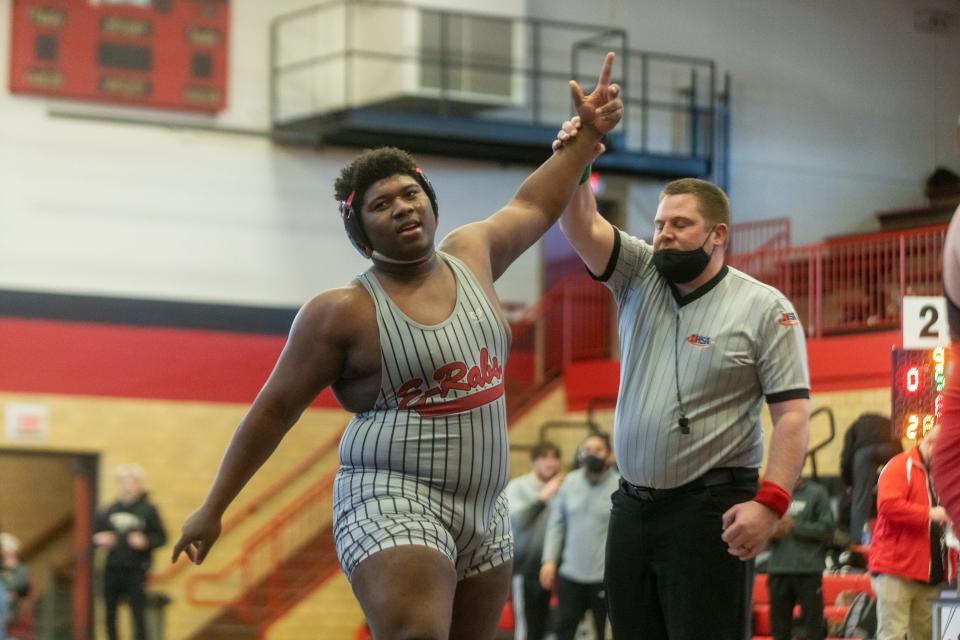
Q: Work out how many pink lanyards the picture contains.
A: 0